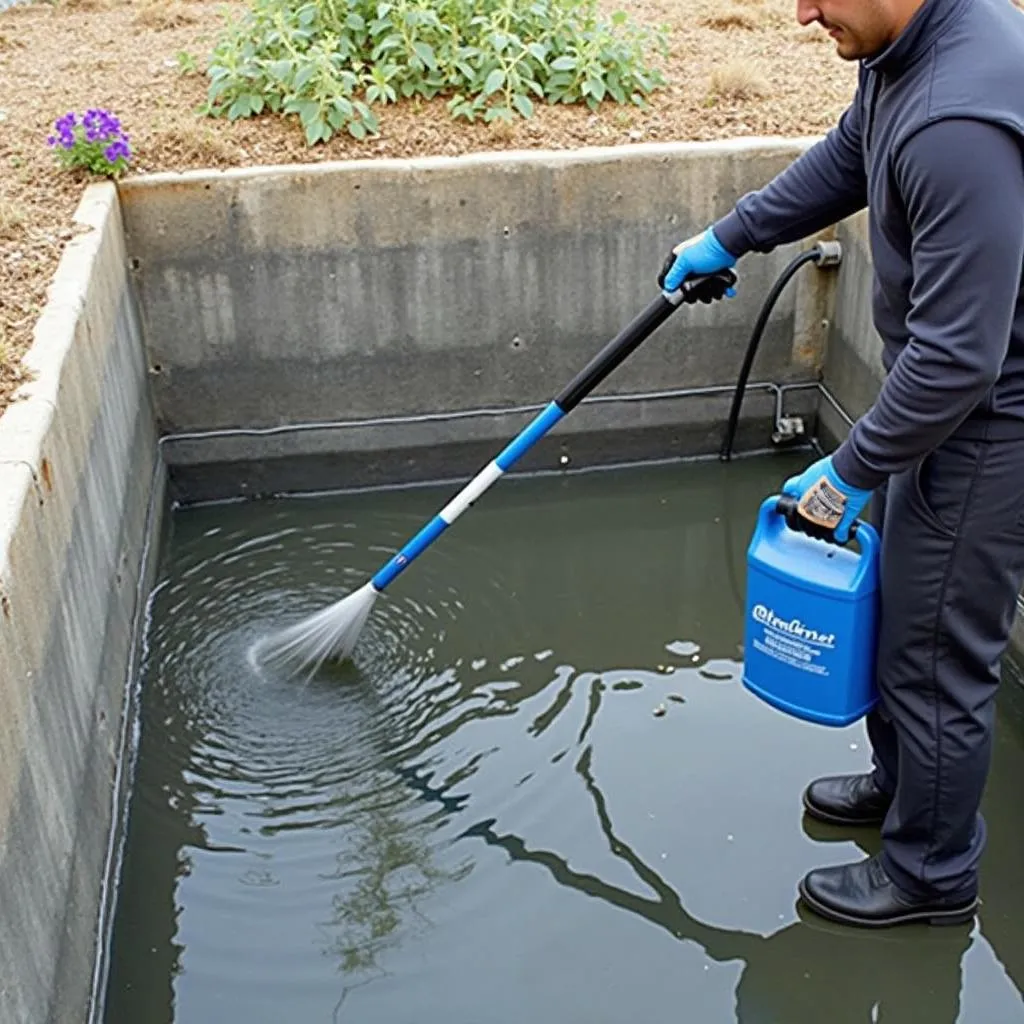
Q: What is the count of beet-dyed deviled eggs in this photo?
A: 0